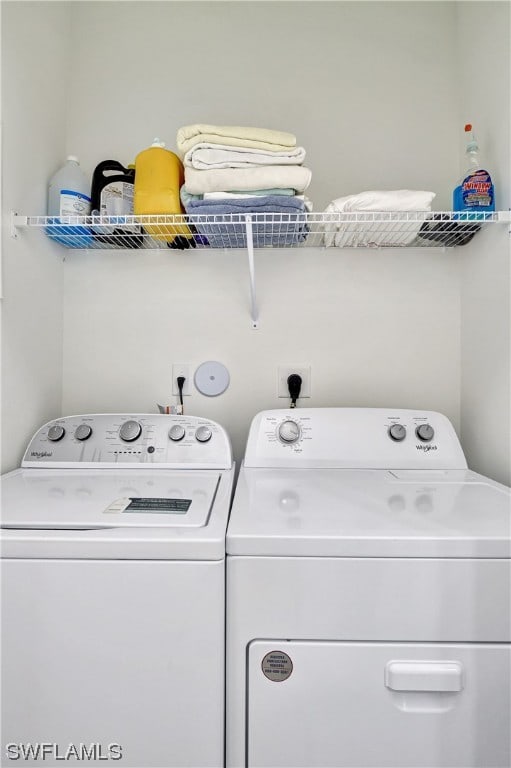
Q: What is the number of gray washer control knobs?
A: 5